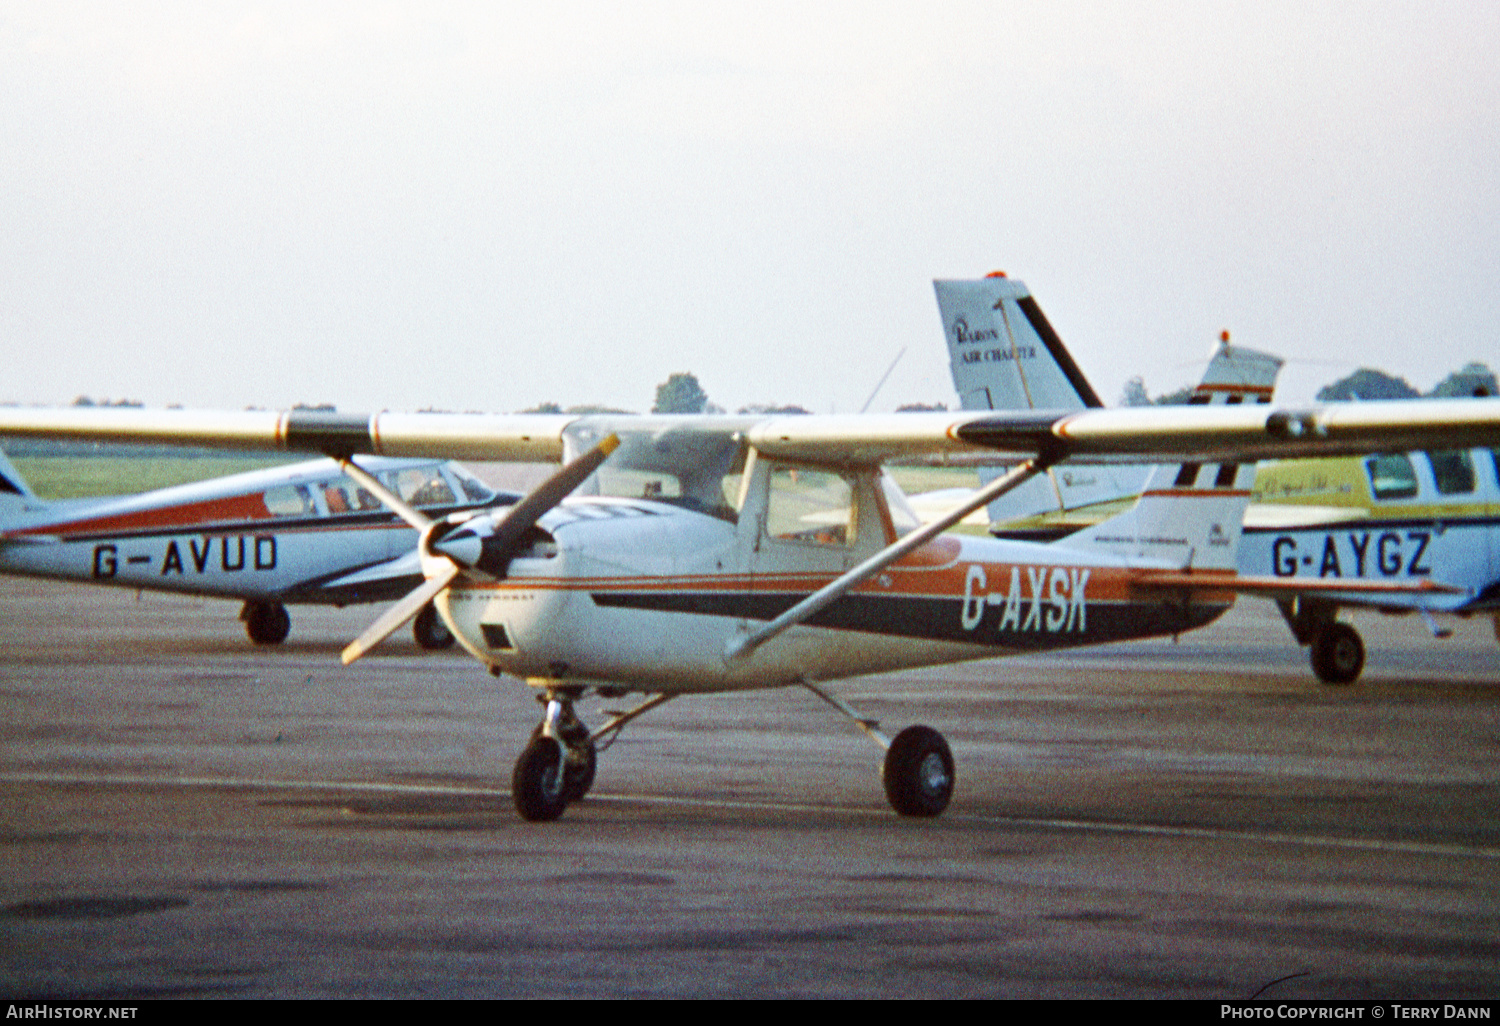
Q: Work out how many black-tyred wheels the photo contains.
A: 6